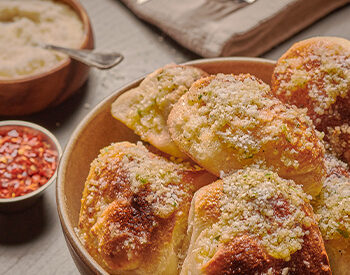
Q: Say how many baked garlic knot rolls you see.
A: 6